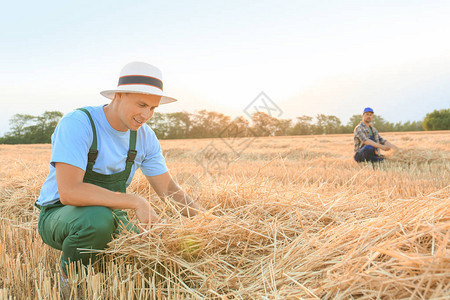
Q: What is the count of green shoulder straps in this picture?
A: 2